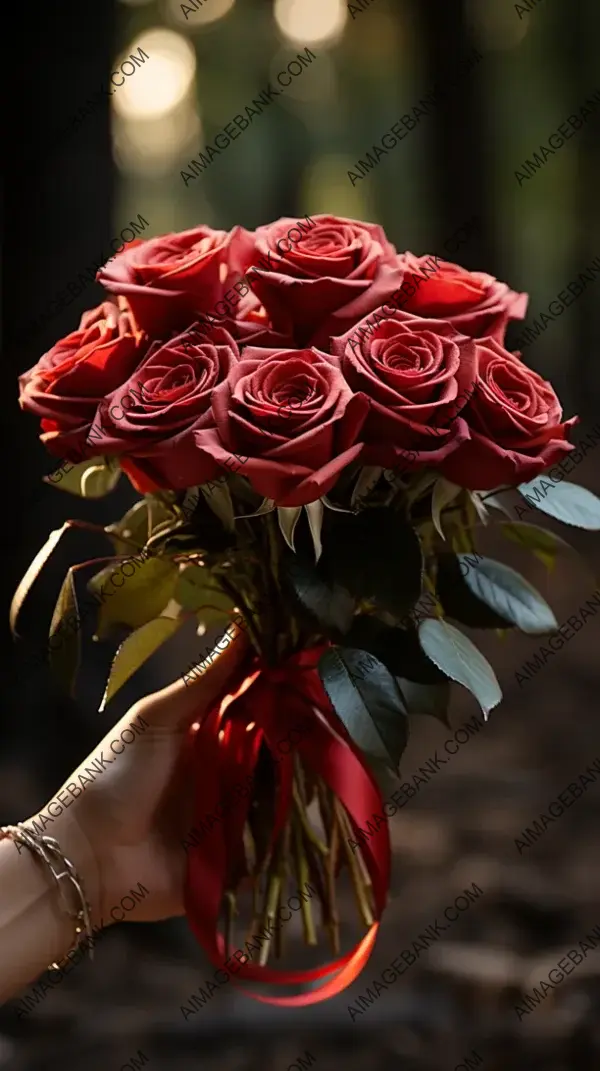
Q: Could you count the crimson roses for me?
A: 8